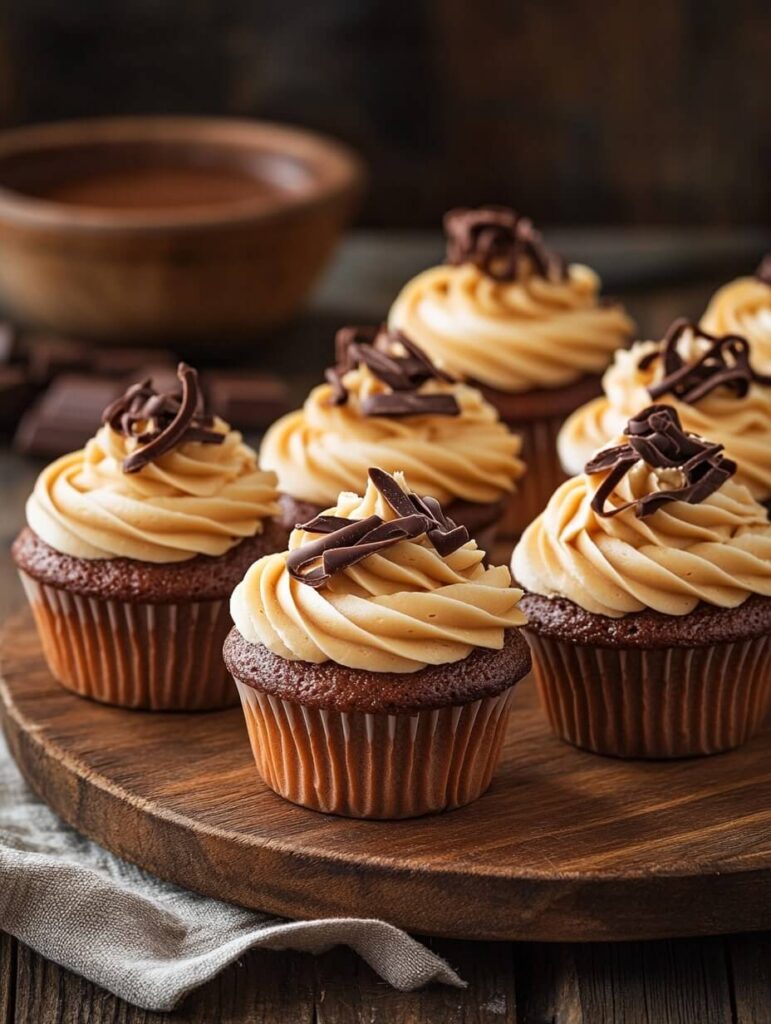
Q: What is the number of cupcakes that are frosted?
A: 7